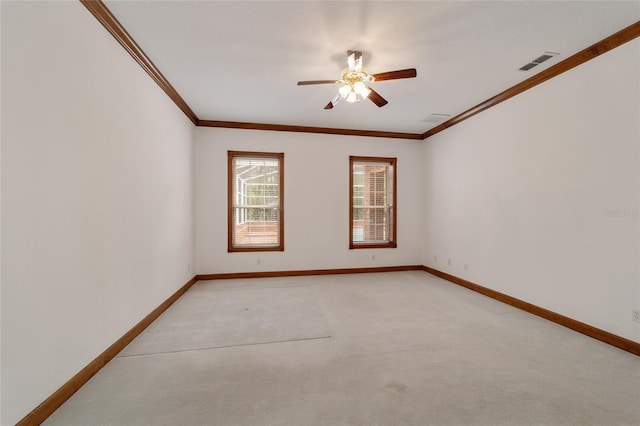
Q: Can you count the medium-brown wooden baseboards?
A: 3